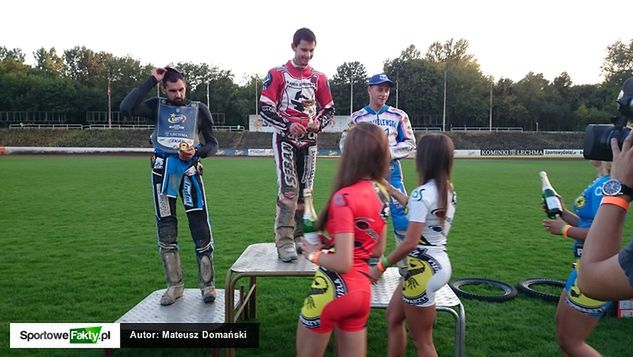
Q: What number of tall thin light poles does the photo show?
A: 8